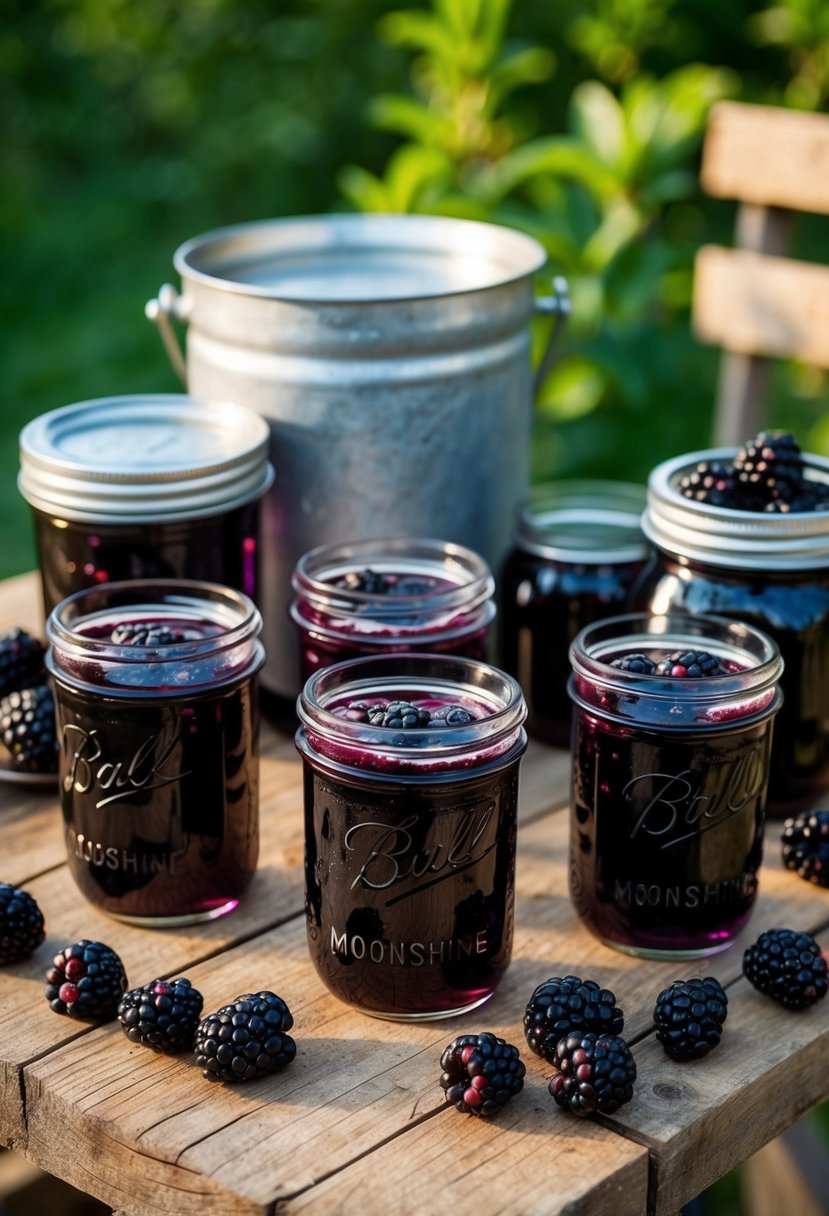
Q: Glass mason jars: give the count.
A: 7